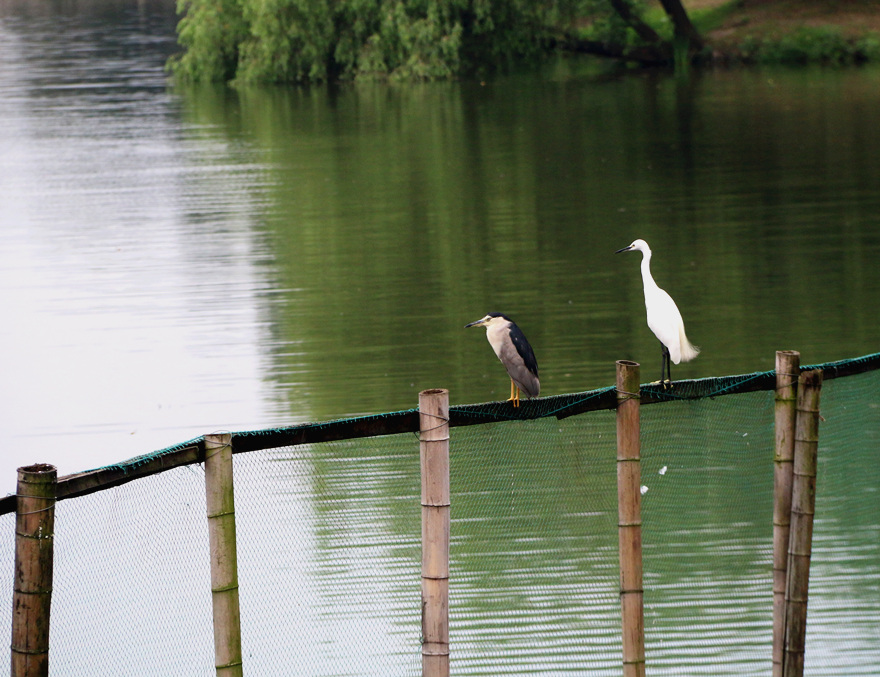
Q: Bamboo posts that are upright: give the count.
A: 6